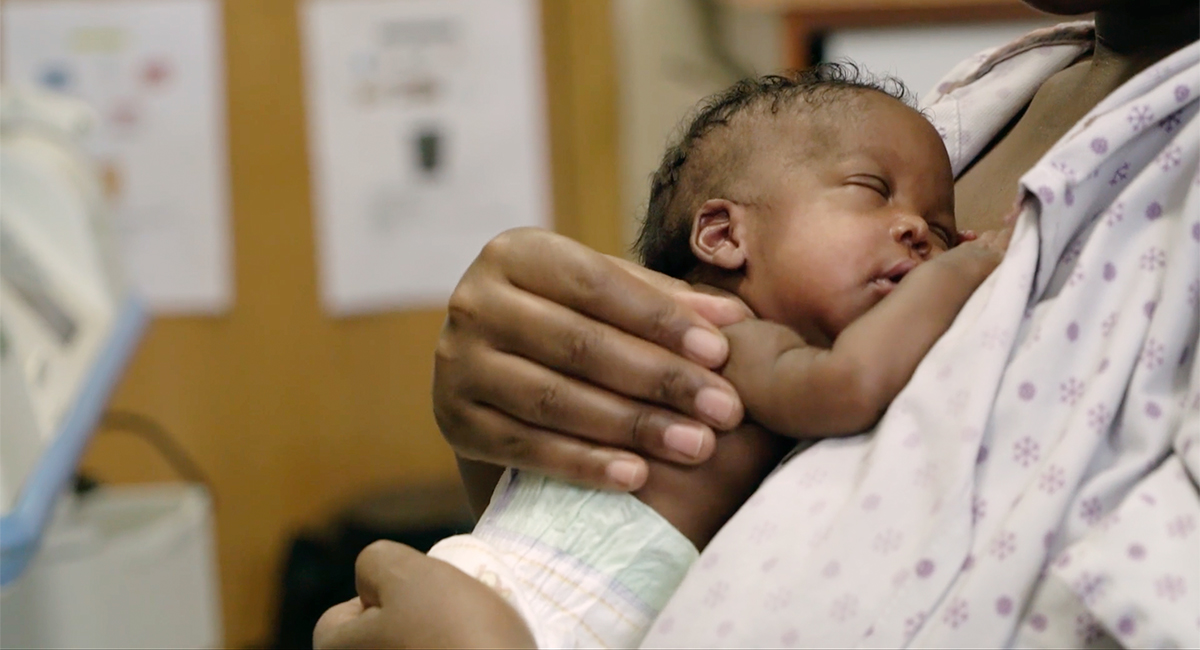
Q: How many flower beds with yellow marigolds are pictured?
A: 0